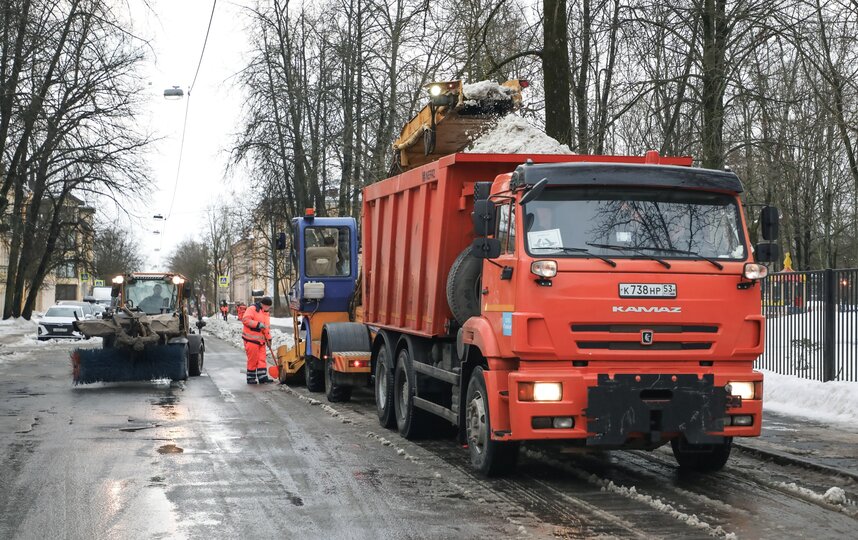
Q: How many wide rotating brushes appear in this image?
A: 1